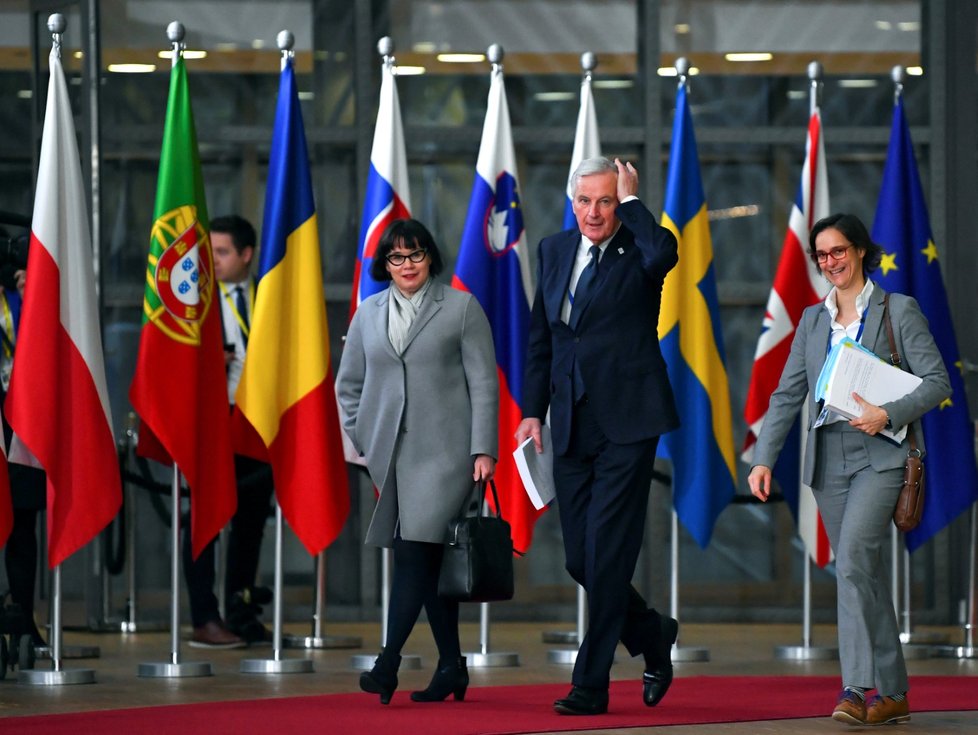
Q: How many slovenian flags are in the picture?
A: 1